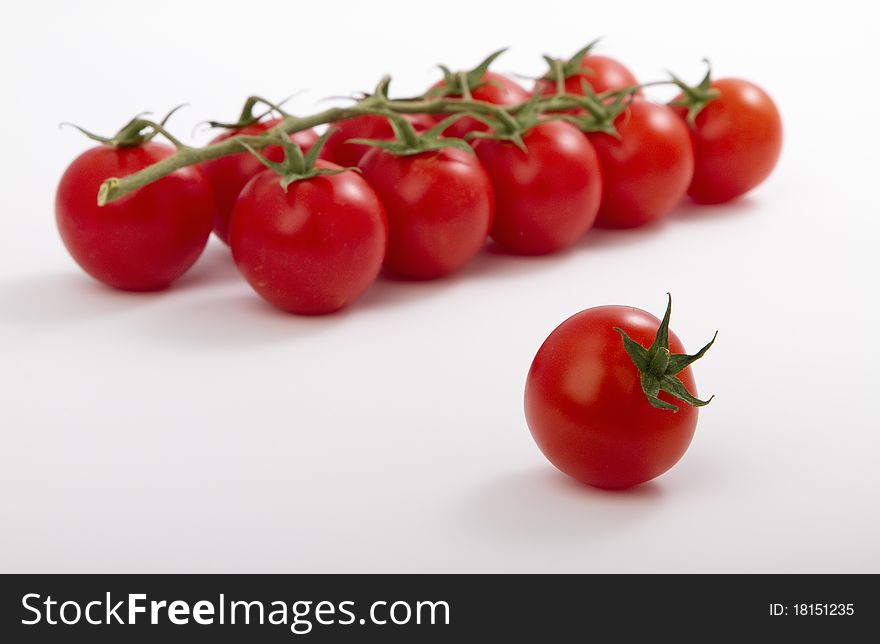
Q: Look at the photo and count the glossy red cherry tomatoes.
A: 11